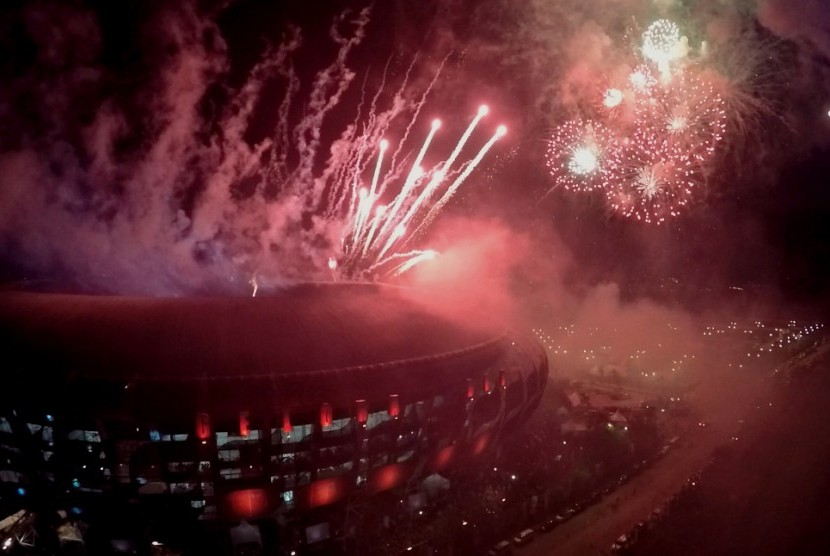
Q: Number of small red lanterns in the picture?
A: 9